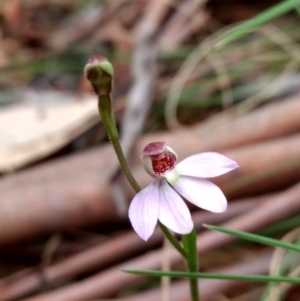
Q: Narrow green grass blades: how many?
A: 3